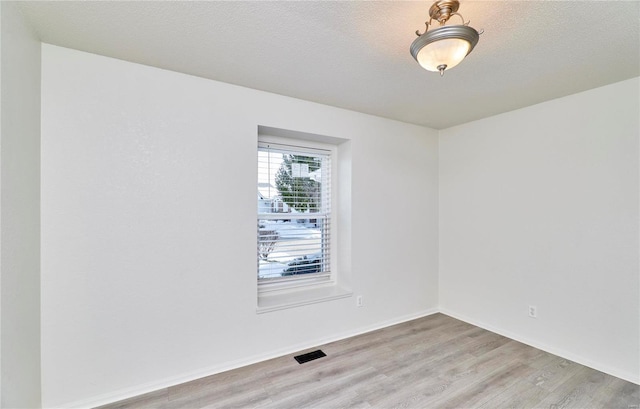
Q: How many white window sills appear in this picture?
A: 1